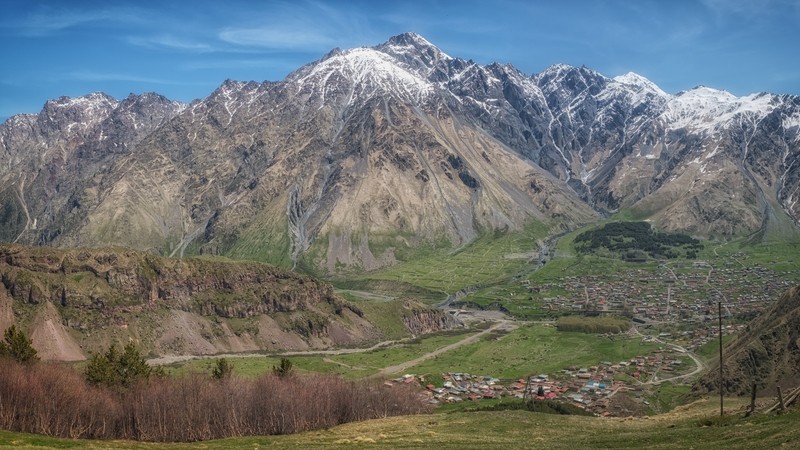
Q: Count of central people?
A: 0